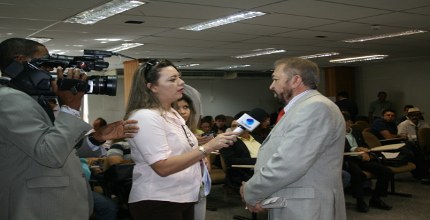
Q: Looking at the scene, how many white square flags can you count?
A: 1